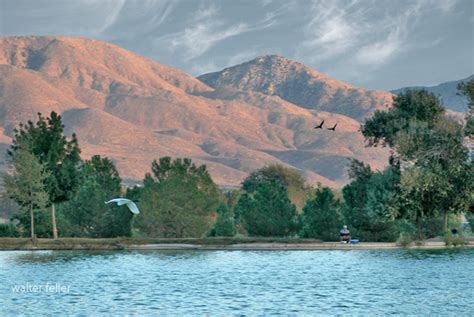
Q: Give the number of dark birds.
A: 2